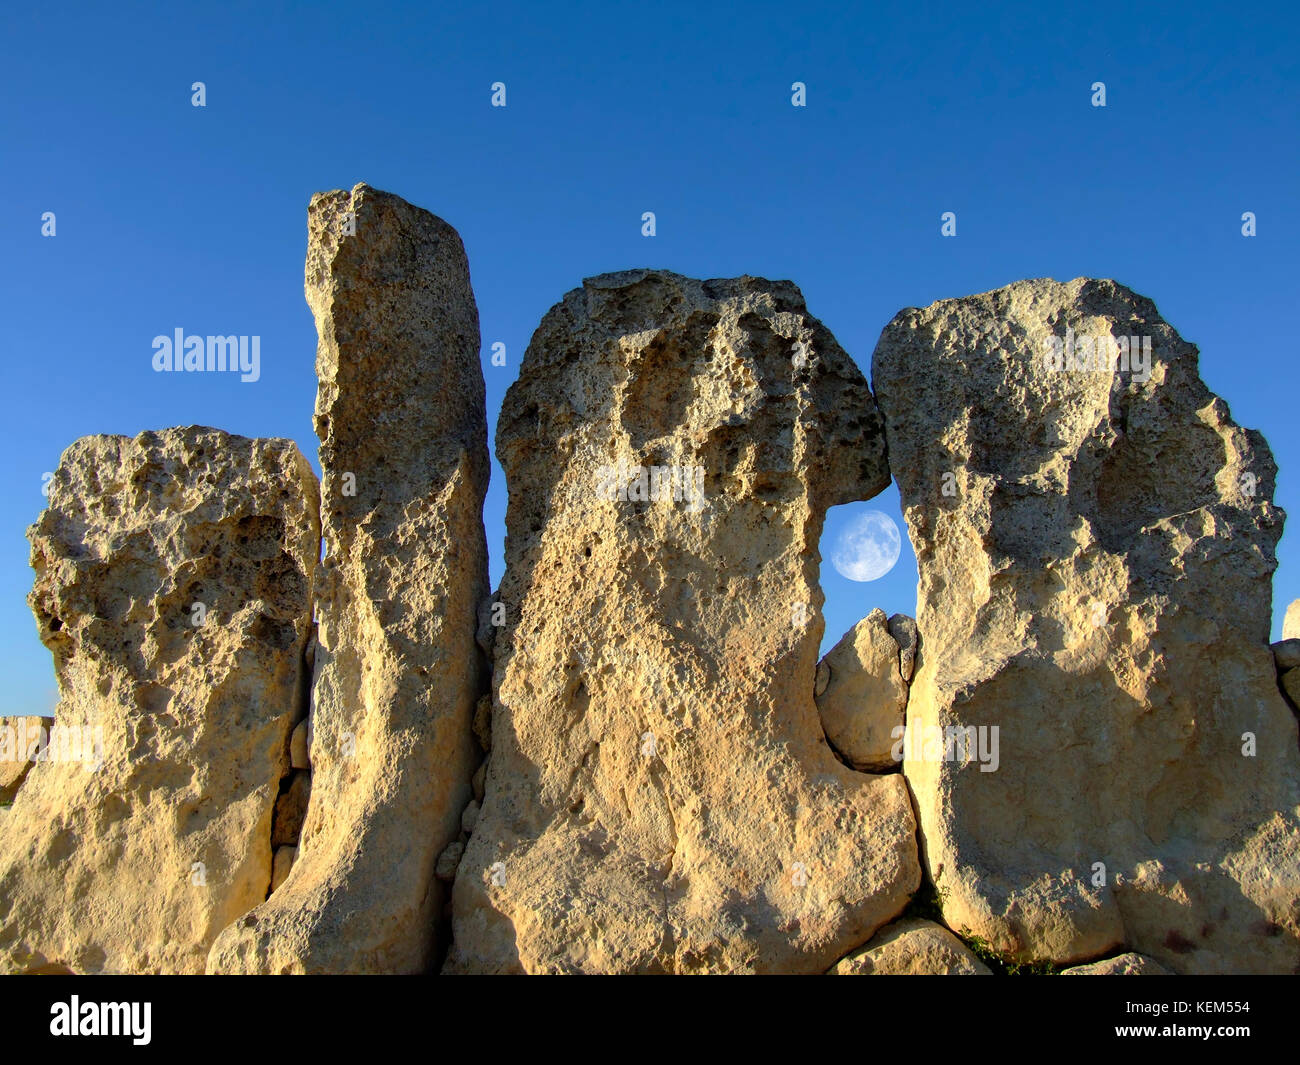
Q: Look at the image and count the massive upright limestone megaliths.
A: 4